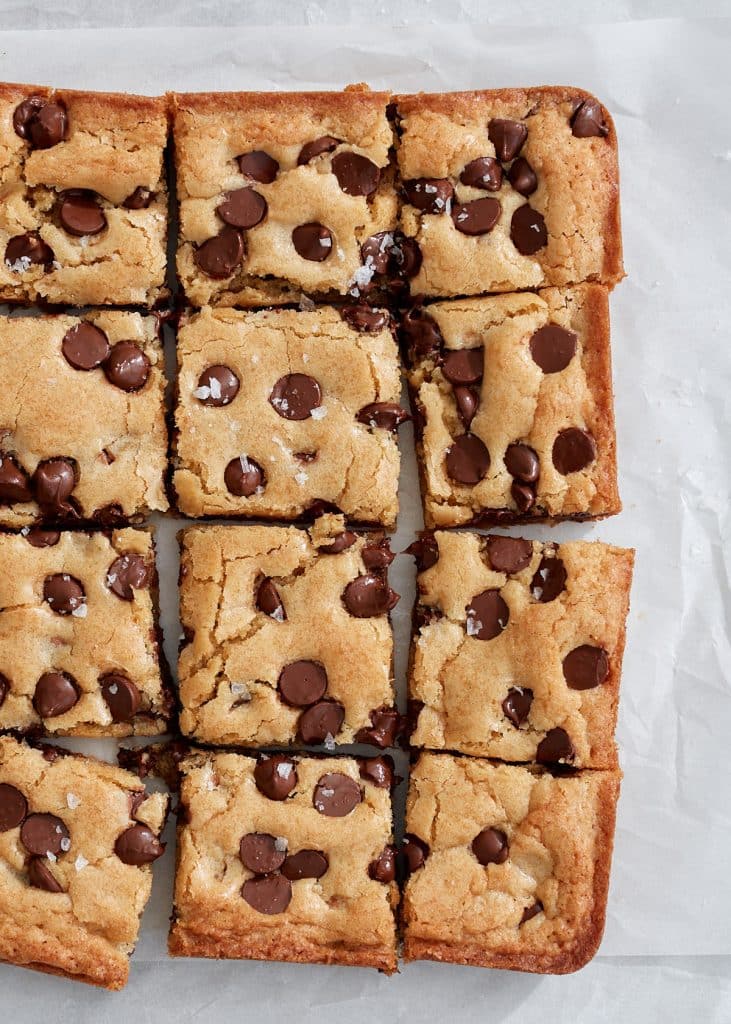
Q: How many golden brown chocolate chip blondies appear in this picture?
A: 12